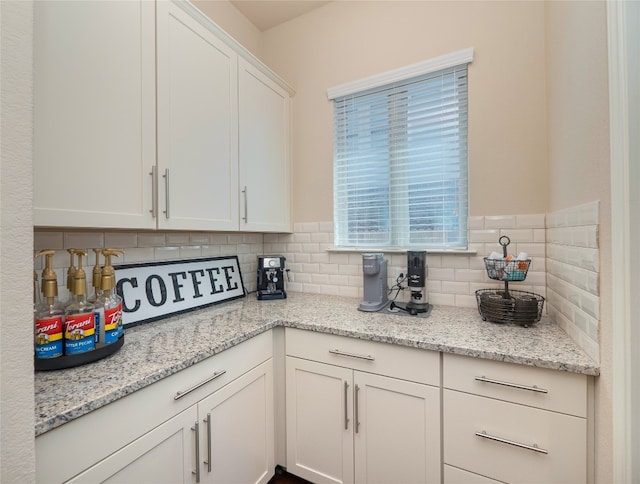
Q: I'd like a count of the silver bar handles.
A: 11